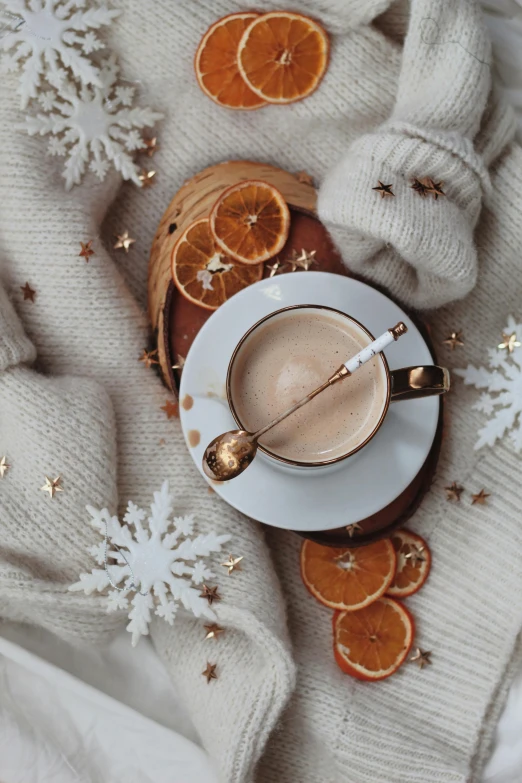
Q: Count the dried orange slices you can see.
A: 7